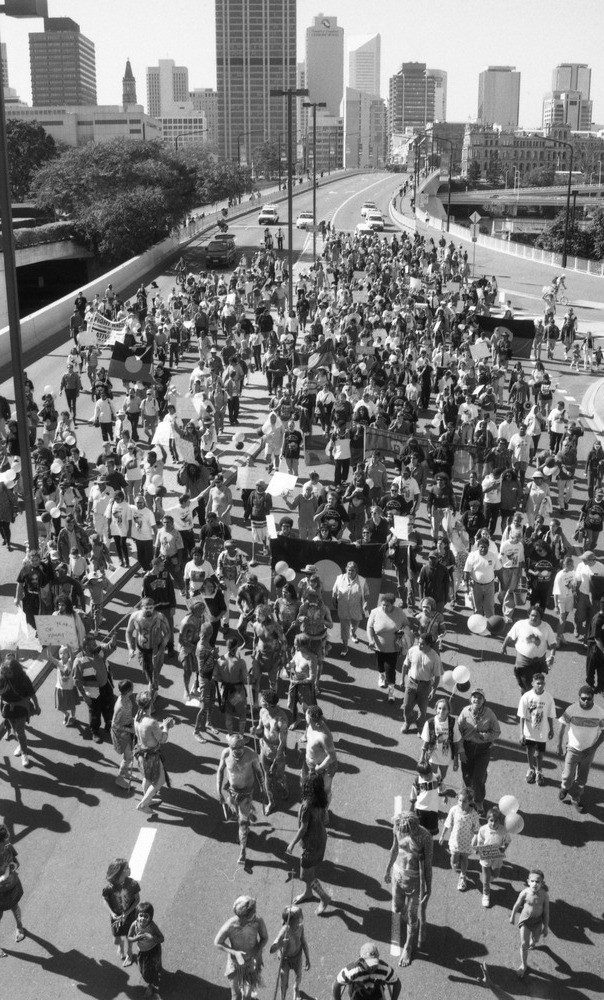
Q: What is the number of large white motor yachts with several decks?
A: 0